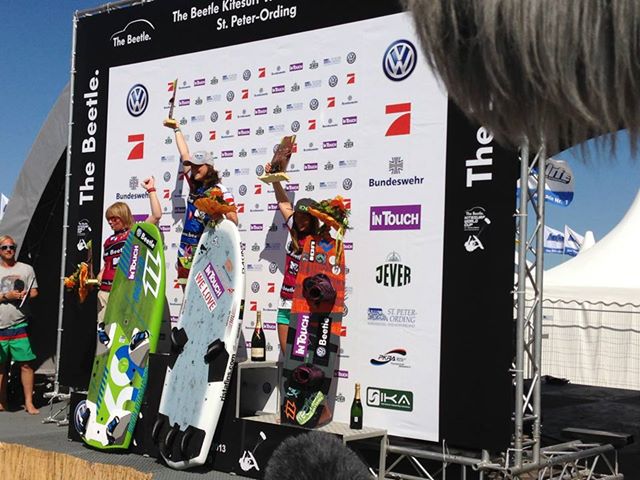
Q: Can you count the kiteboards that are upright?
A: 3